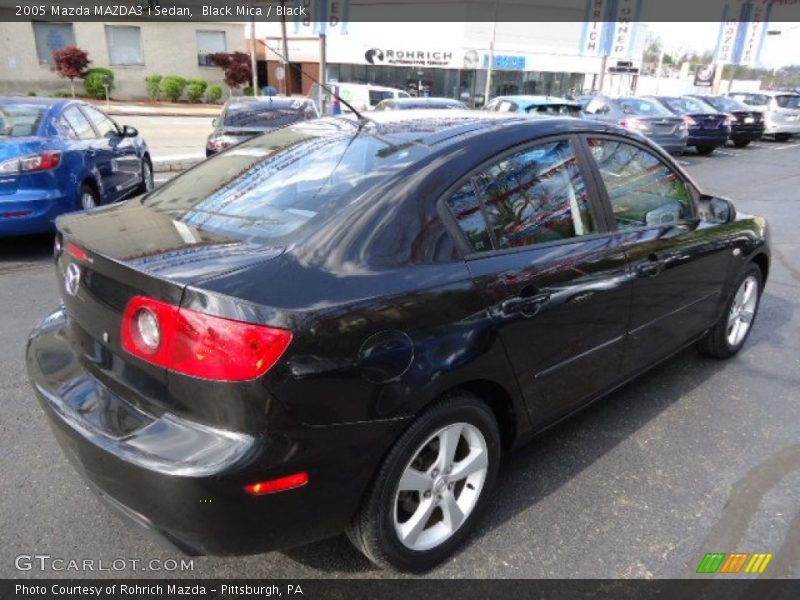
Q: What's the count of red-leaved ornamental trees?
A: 2